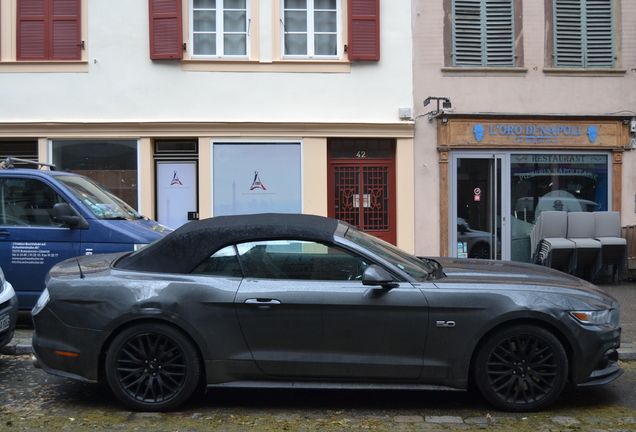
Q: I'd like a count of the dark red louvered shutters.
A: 4